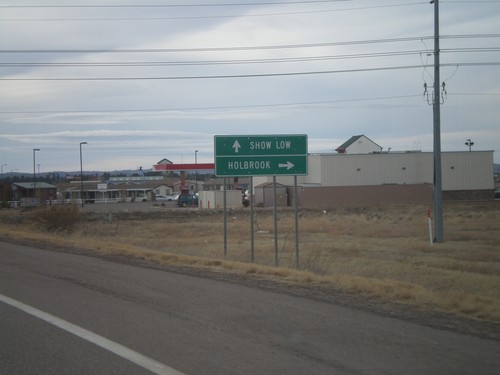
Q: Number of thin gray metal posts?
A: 4